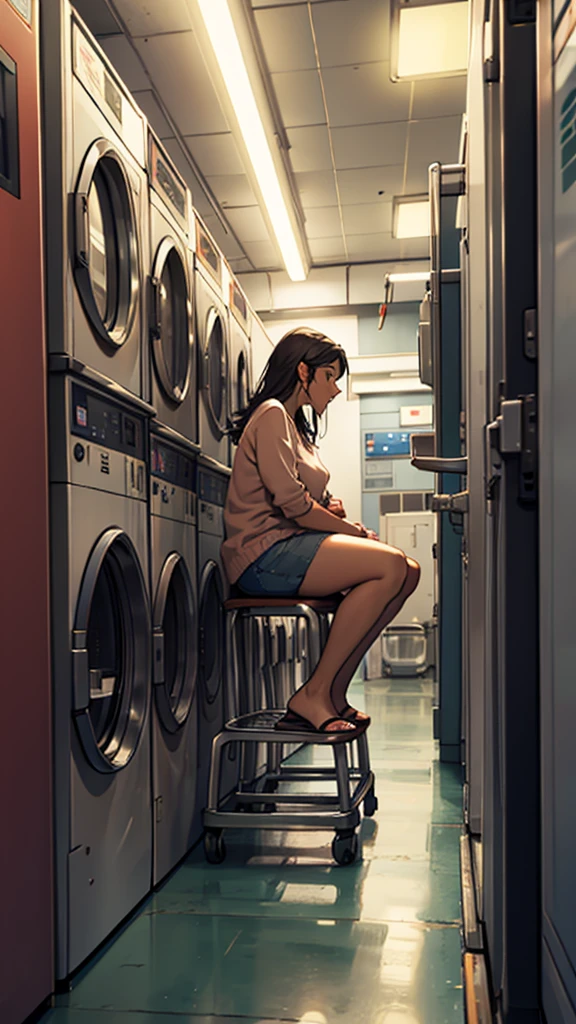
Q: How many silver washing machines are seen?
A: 7